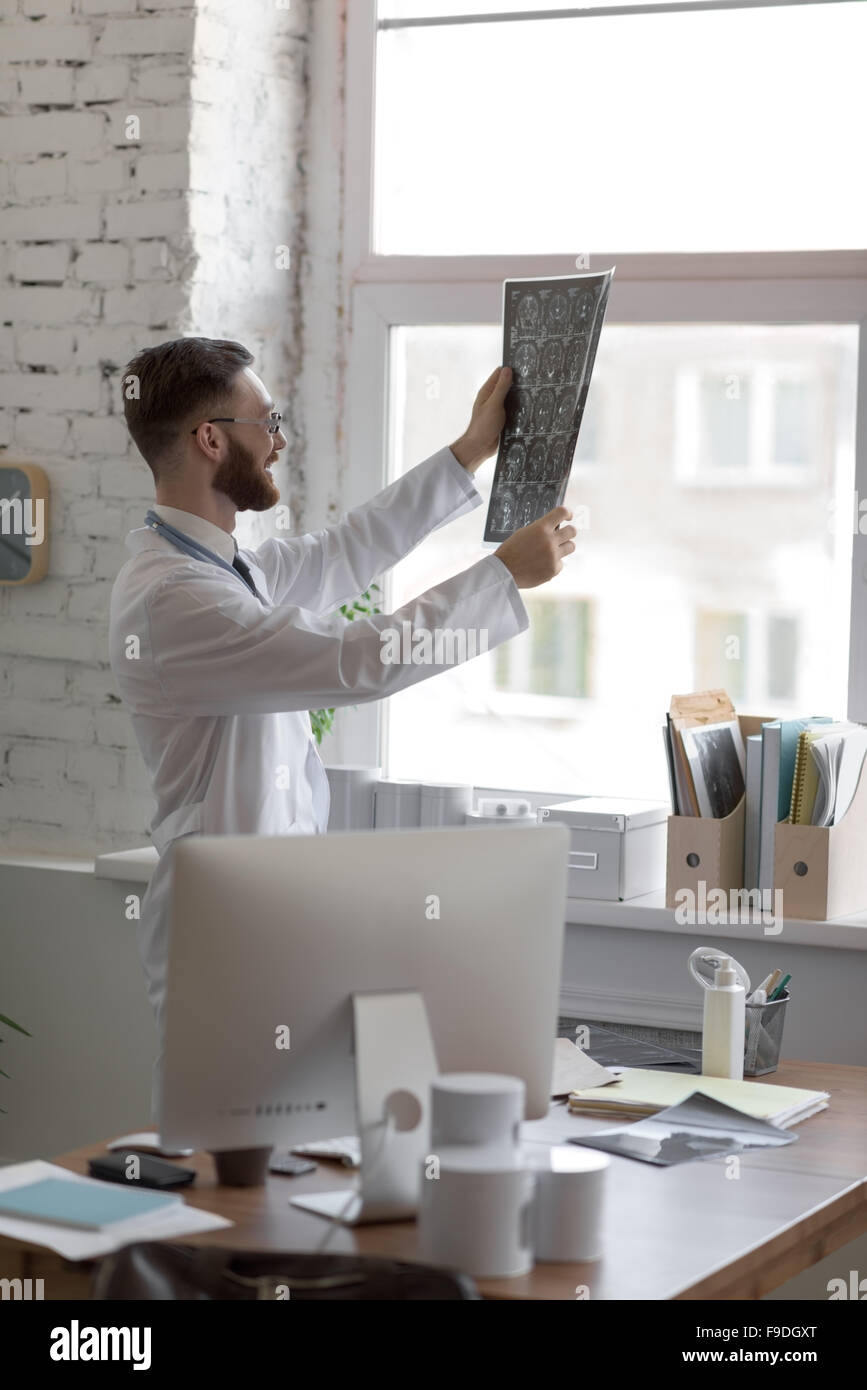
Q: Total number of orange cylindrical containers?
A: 0